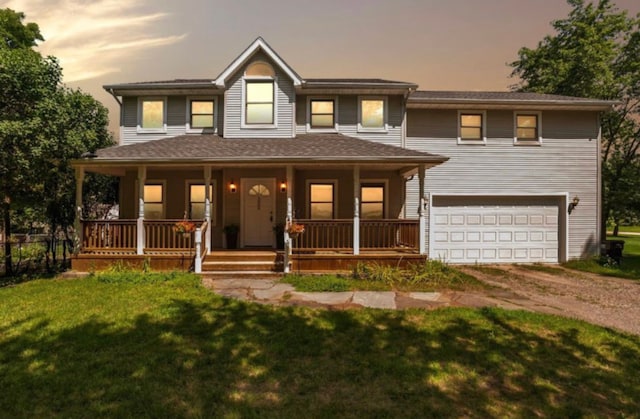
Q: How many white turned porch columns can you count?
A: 6